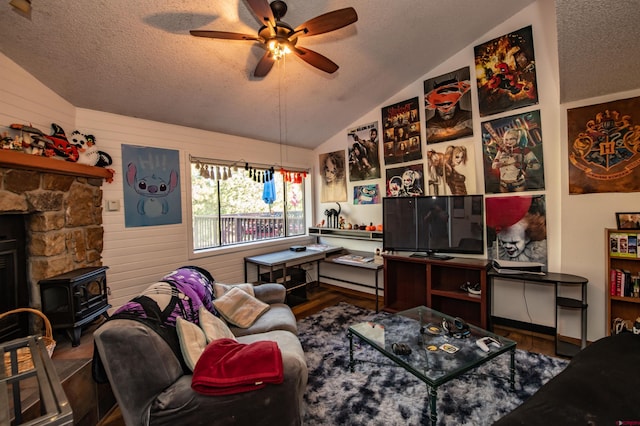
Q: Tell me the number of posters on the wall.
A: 12